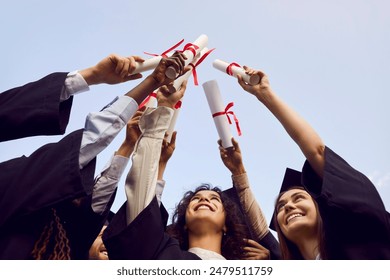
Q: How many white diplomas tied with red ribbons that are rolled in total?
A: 7